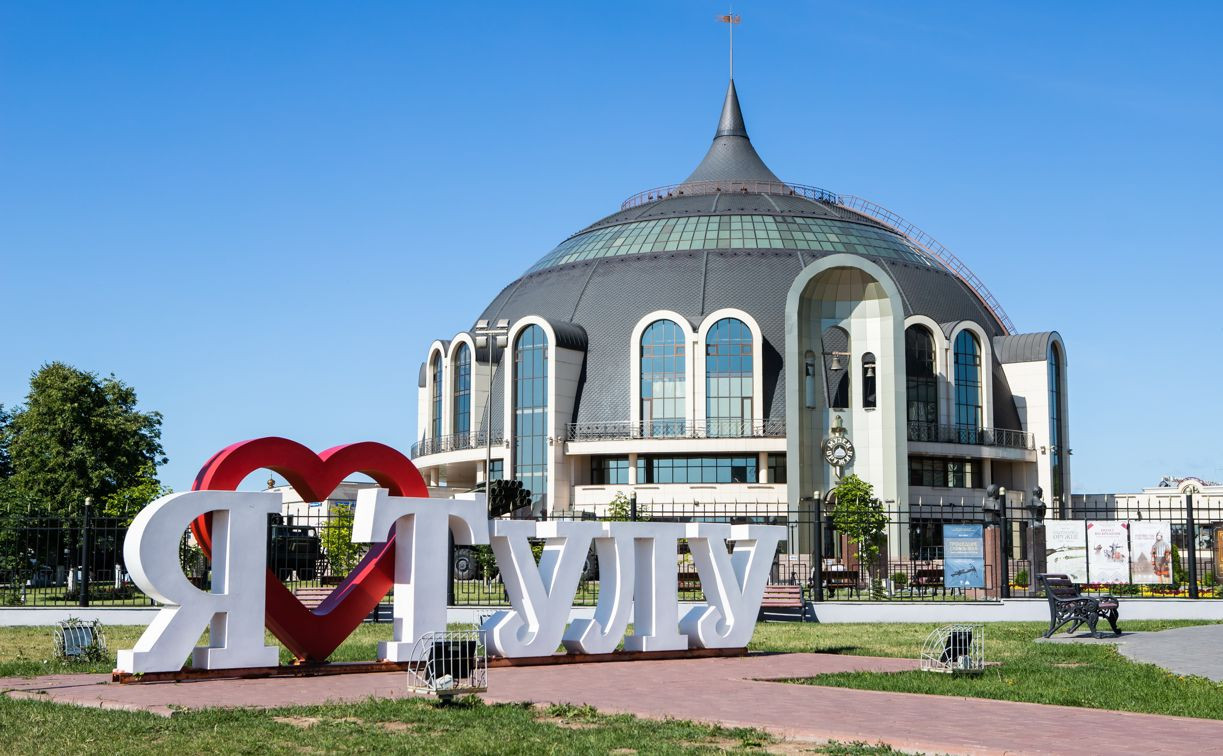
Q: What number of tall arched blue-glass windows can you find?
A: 8